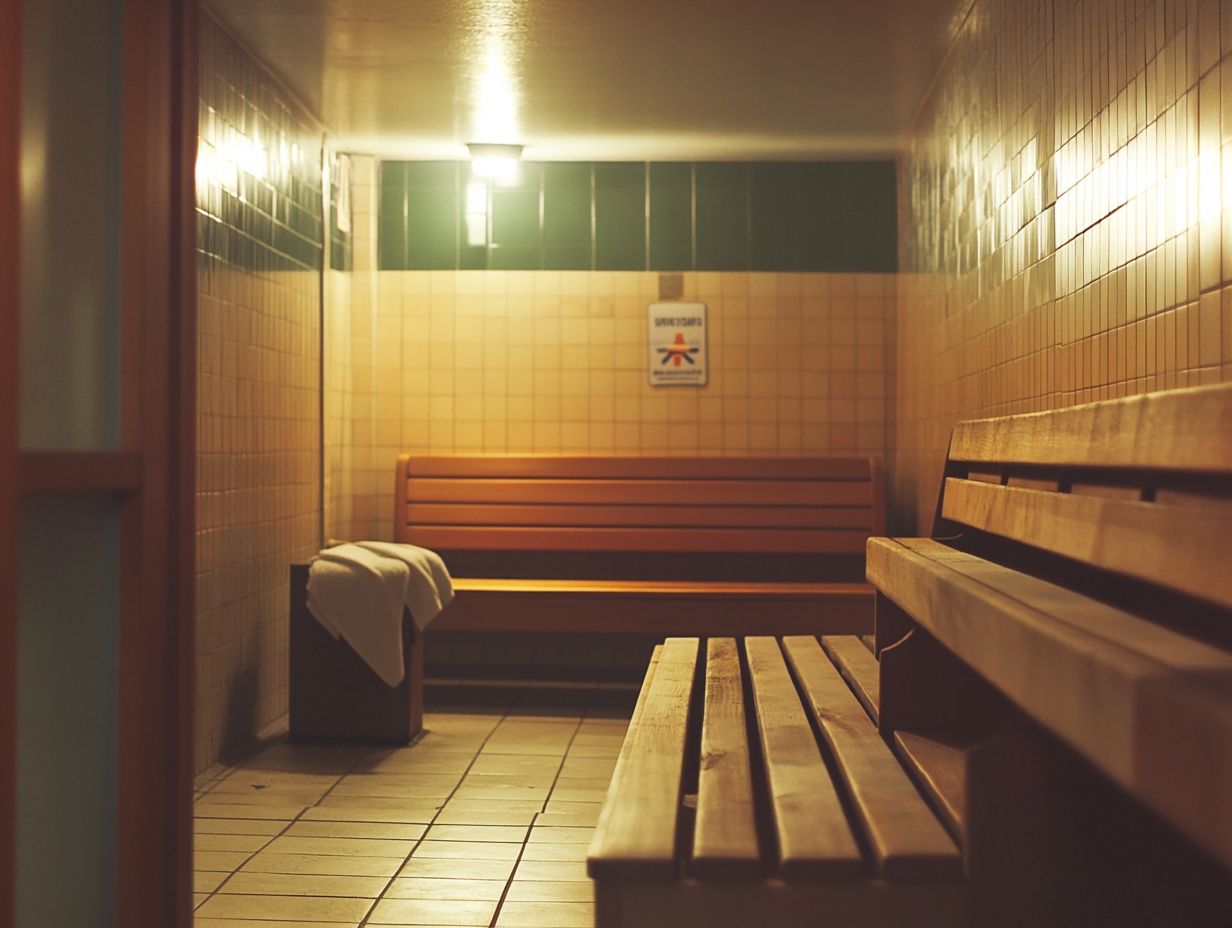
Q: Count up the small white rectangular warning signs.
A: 1